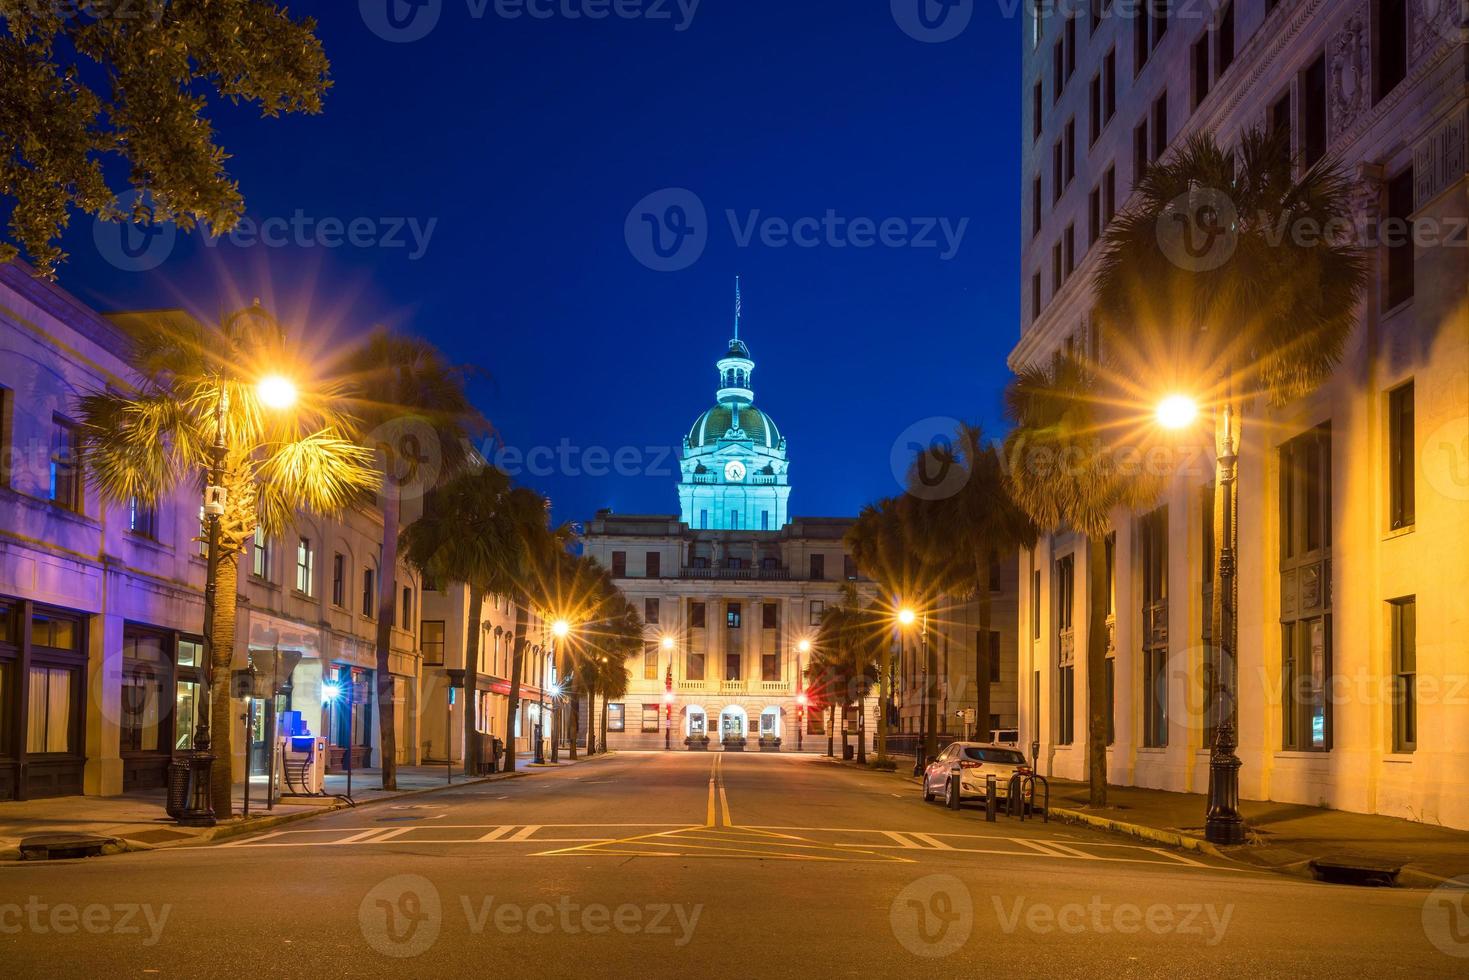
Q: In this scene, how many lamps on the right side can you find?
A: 3